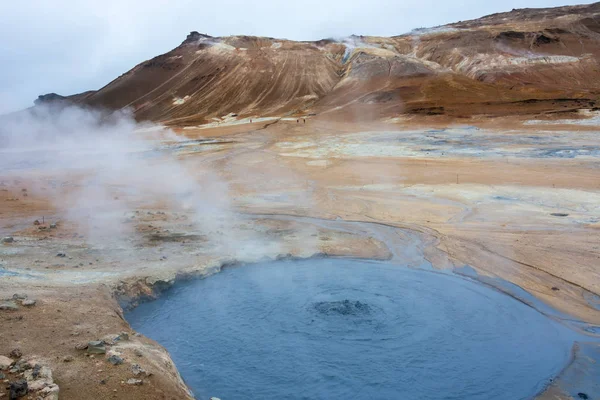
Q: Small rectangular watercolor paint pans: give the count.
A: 0